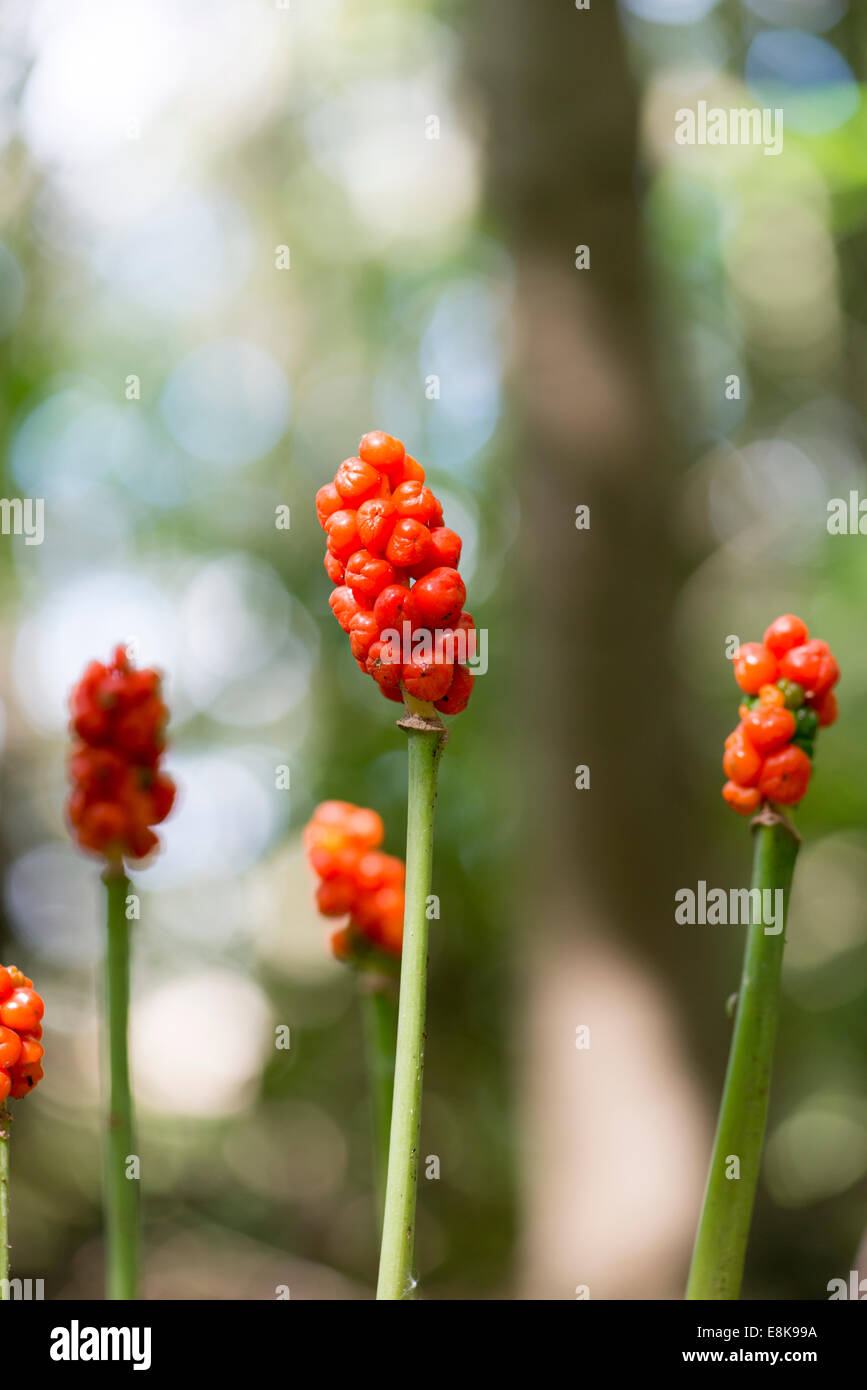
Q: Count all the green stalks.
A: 5